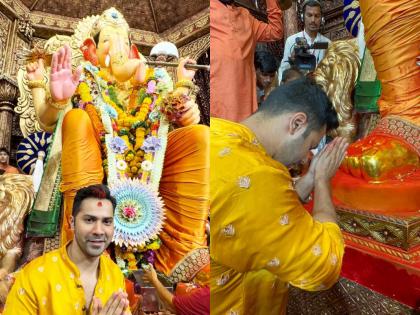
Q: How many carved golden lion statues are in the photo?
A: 2